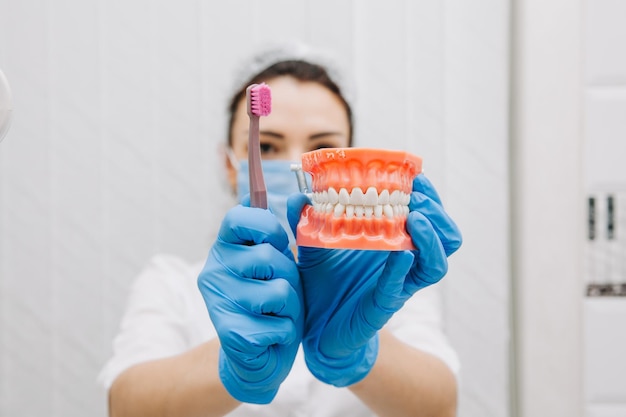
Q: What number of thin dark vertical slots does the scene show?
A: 2